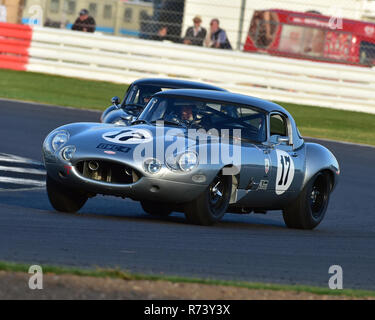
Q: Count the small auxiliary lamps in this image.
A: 2